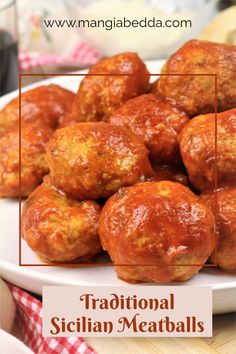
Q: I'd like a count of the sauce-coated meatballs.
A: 10